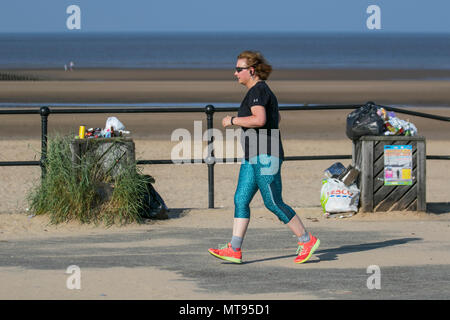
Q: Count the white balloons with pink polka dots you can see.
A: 0